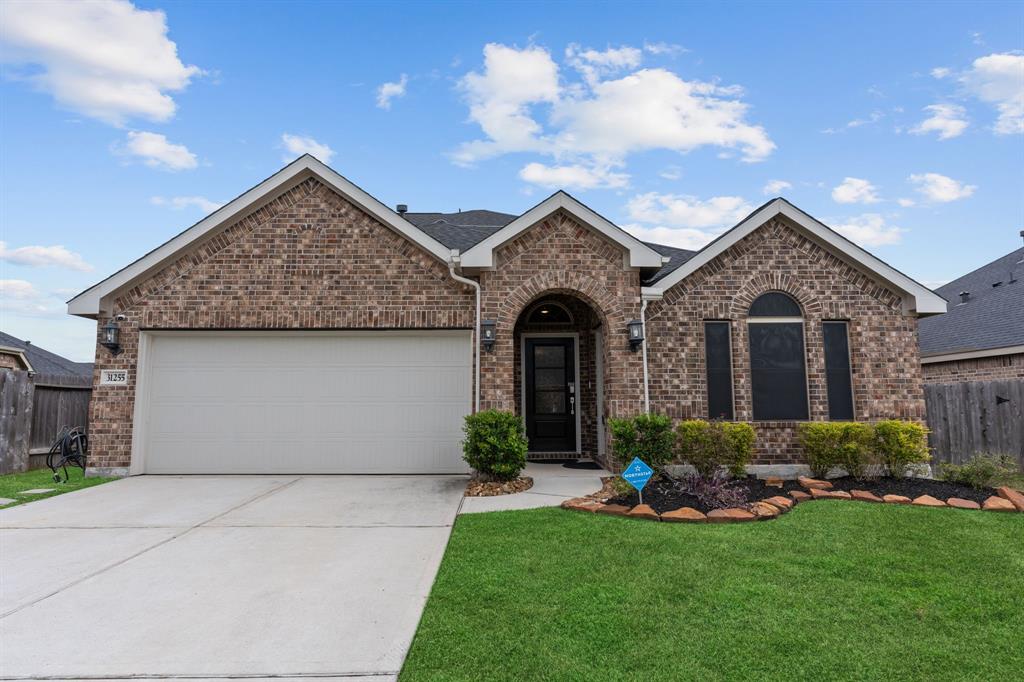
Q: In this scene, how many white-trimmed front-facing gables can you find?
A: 3